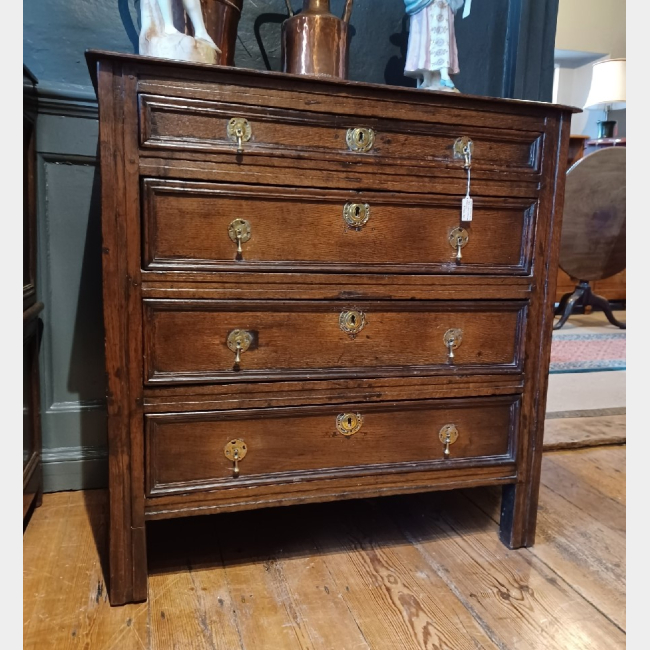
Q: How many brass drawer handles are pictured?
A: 8